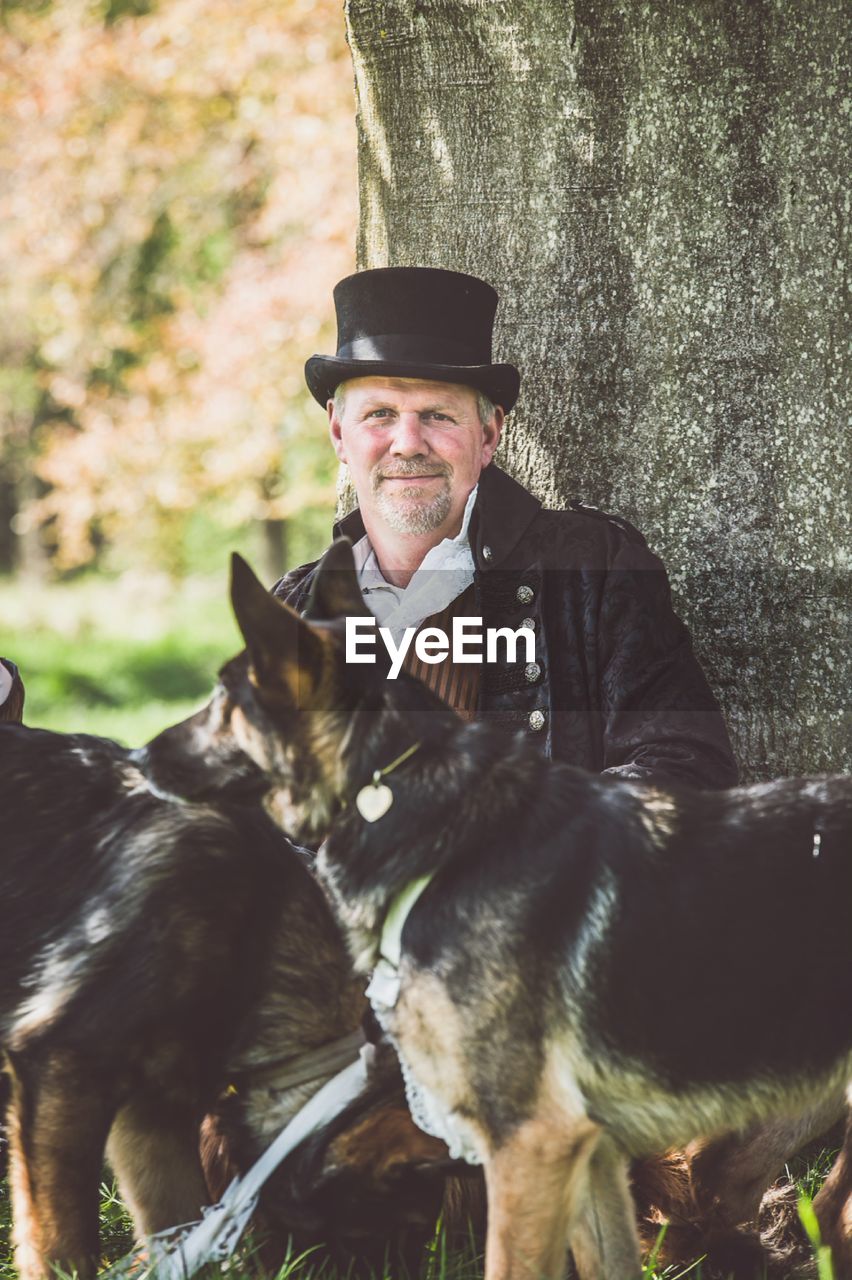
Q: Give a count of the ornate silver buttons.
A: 5